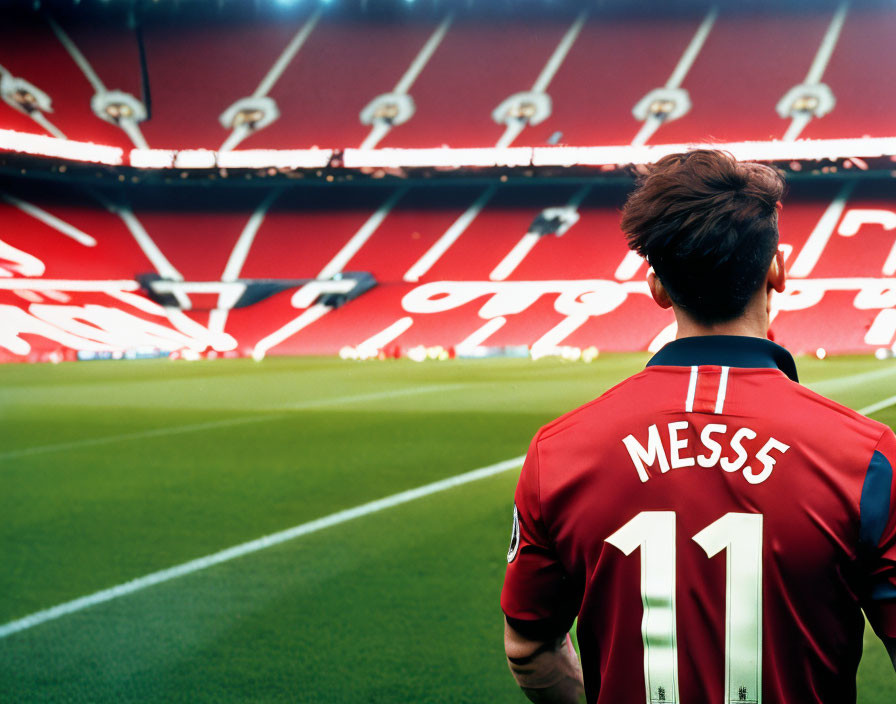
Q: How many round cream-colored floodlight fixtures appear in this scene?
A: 7